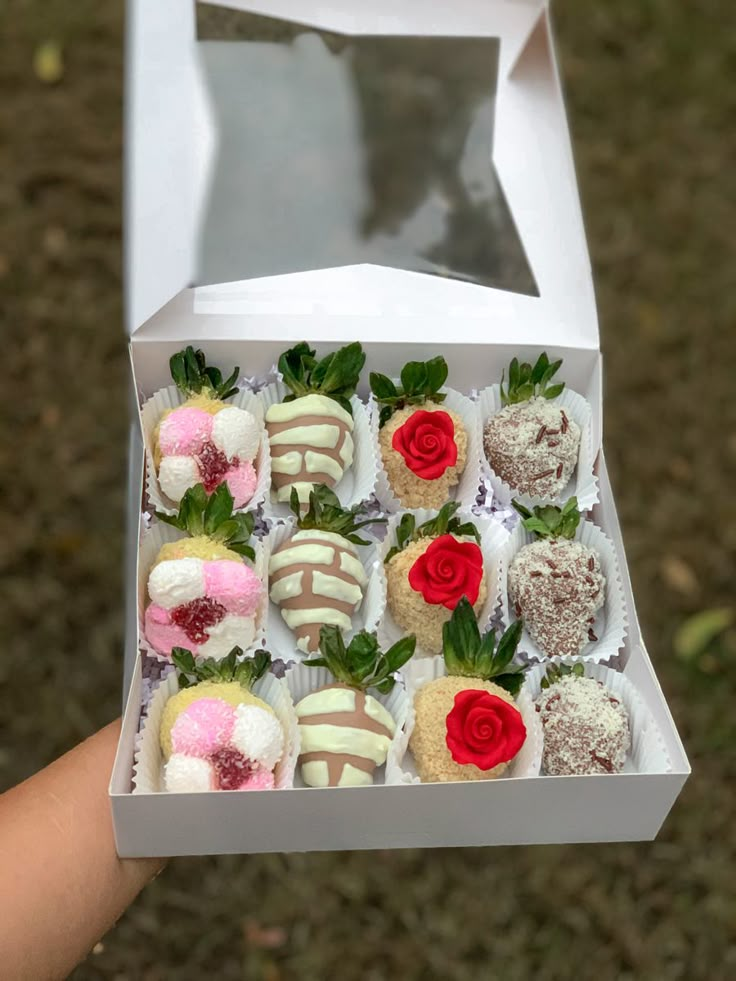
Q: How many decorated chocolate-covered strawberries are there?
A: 12